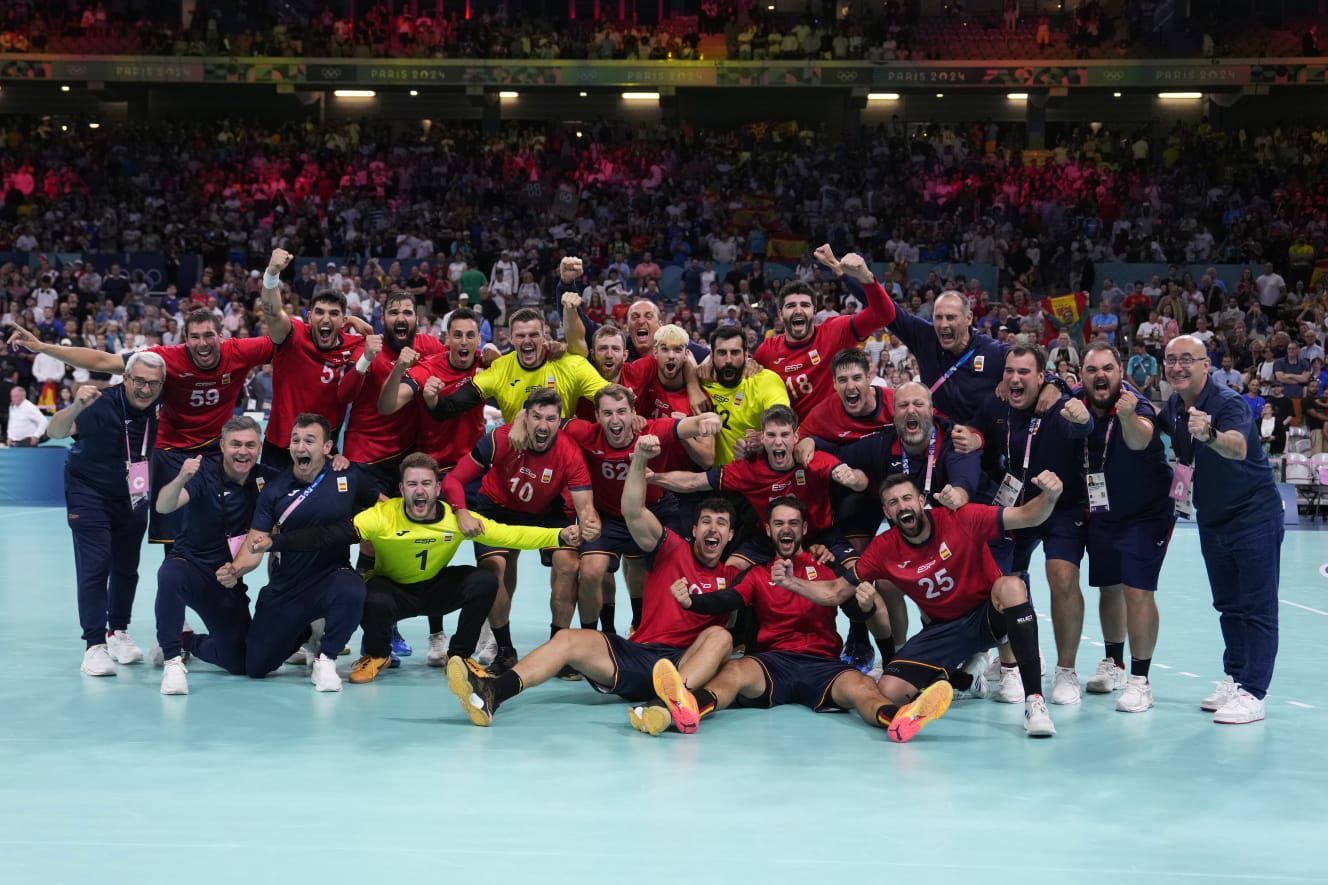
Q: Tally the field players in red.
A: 14